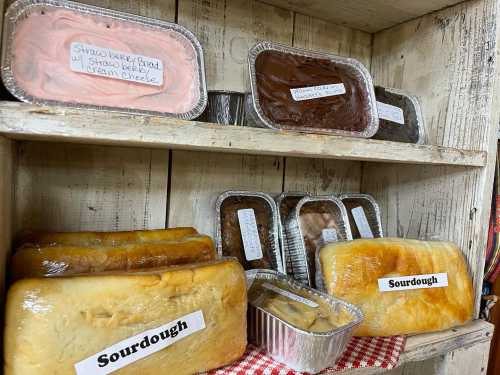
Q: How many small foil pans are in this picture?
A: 5